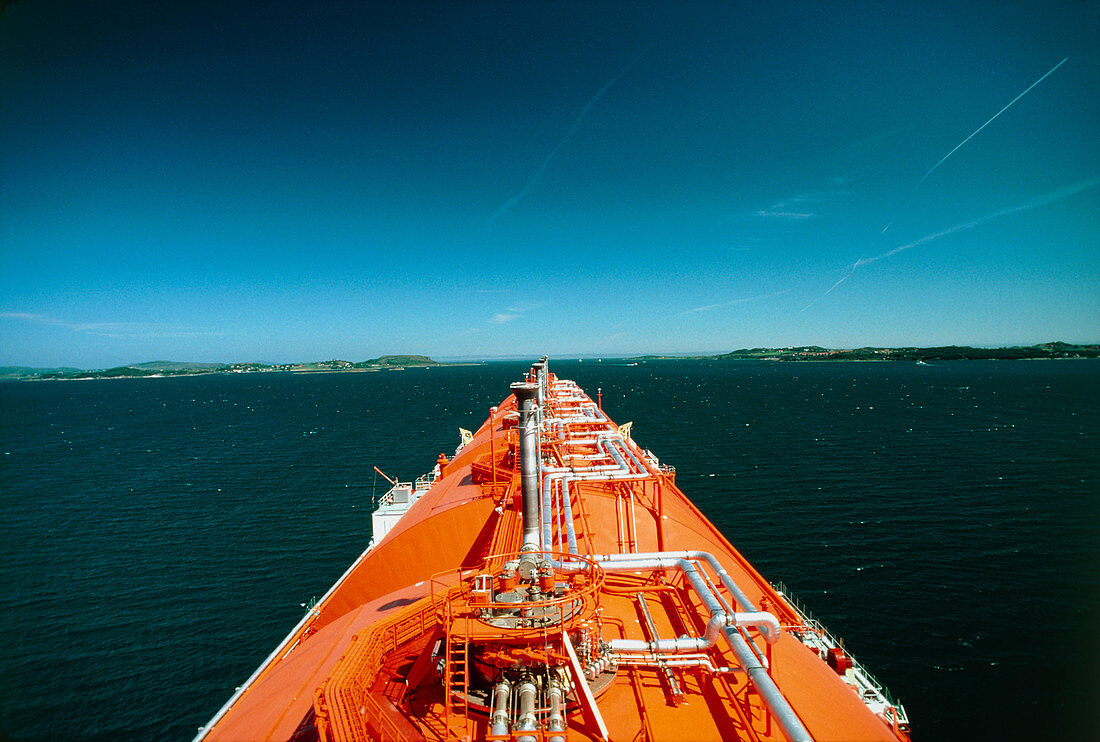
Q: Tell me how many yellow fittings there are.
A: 2